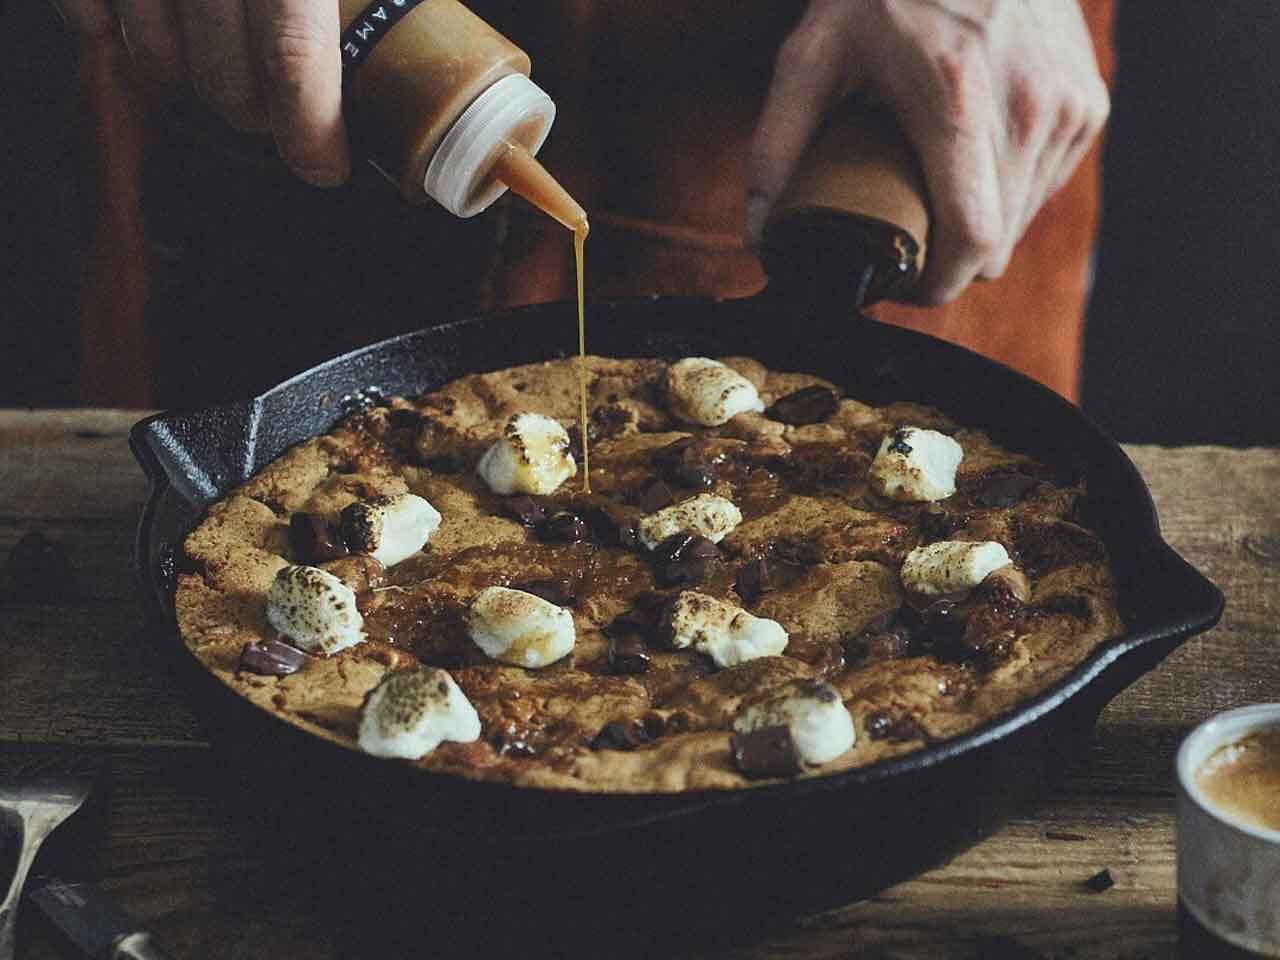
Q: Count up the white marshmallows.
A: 11